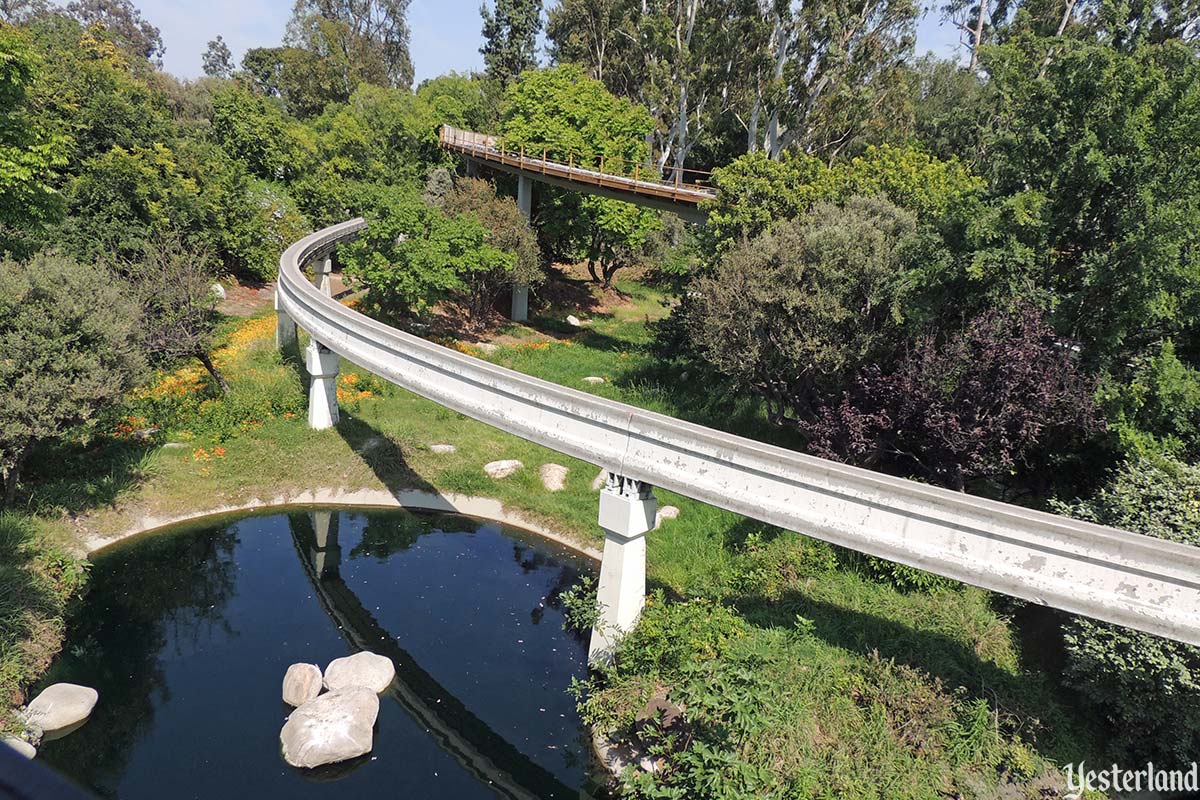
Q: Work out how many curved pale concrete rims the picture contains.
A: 1